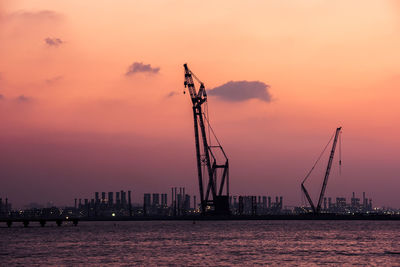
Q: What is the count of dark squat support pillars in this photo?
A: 5